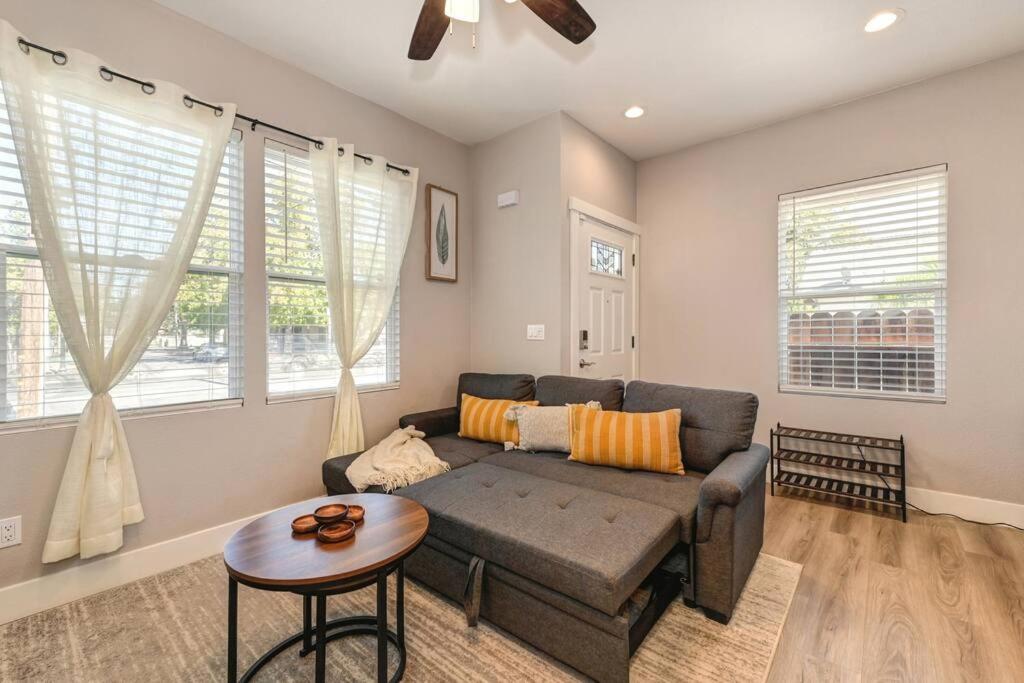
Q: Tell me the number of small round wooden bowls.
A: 4